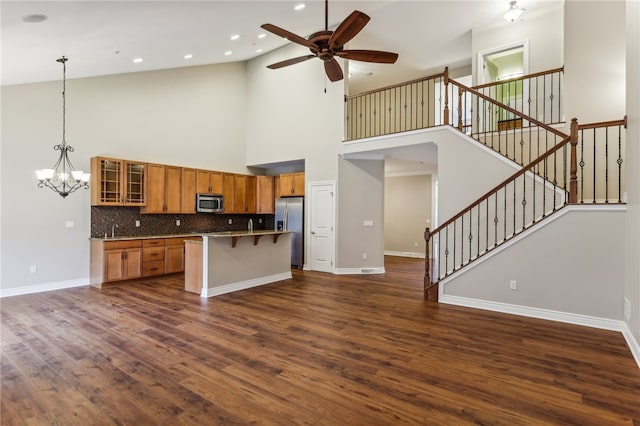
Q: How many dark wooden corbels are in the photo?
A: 3